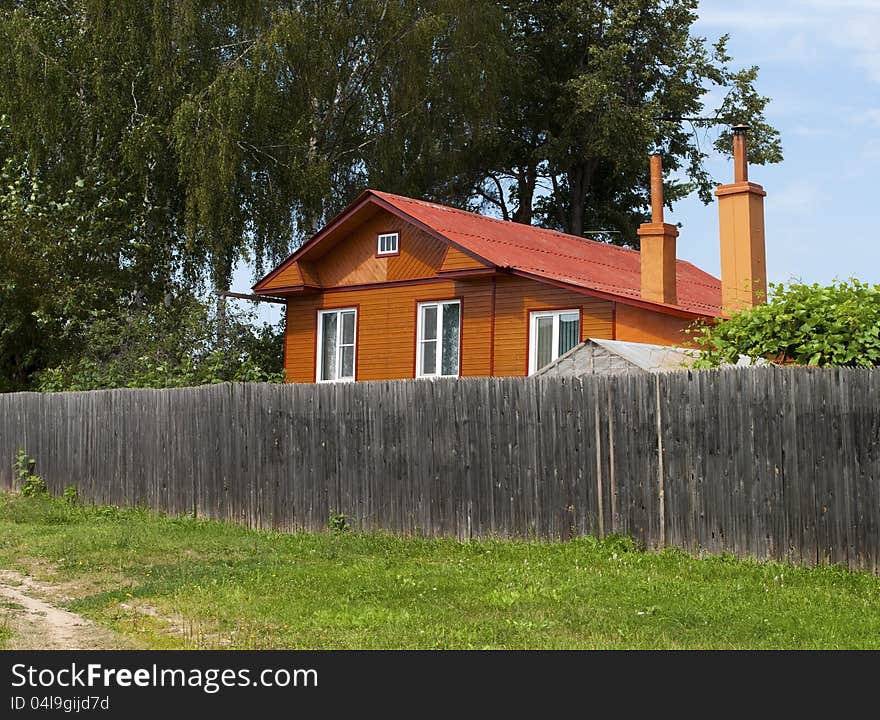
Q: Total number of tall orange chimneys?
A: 2